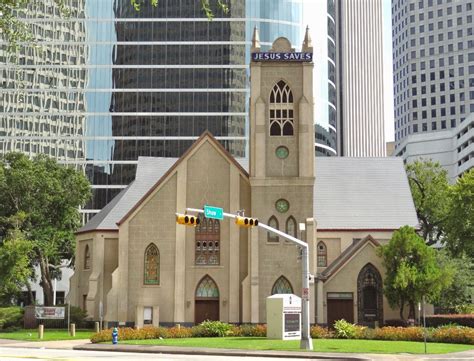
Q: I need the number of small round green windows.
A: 2